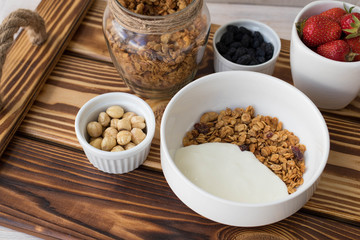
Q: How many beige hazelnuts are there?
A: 14